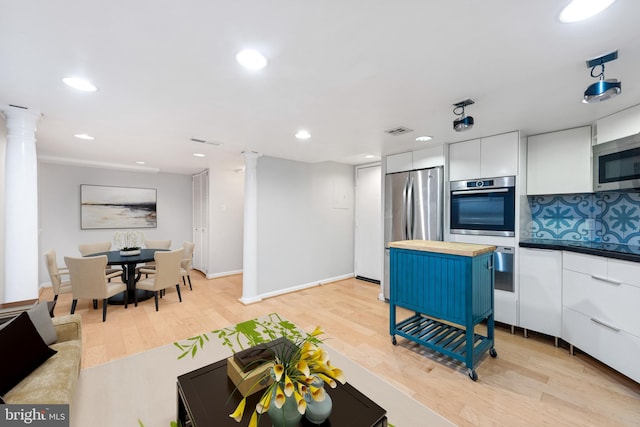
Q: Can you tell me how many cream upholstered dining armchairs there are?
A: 6